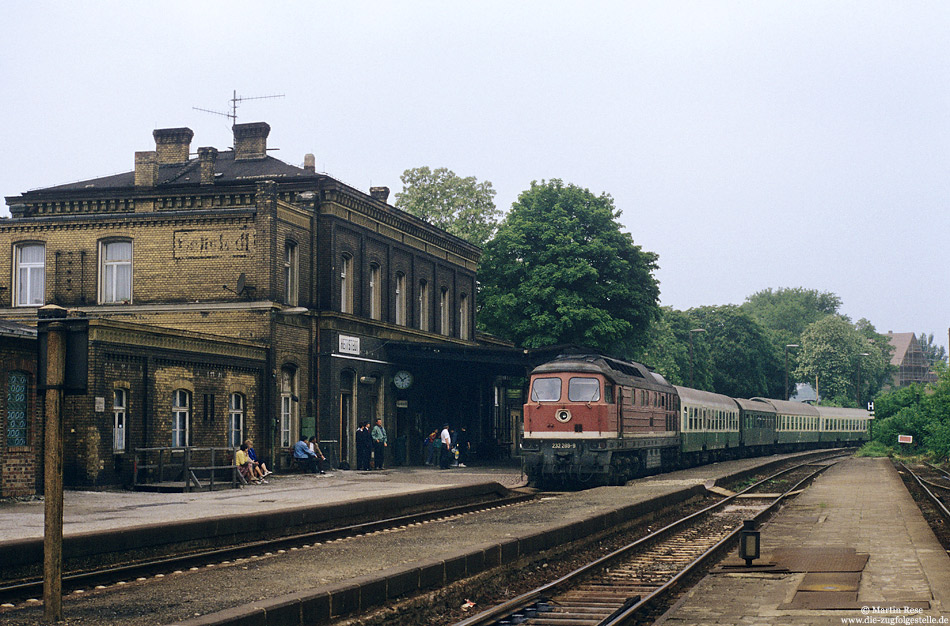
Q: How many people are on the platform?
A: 13